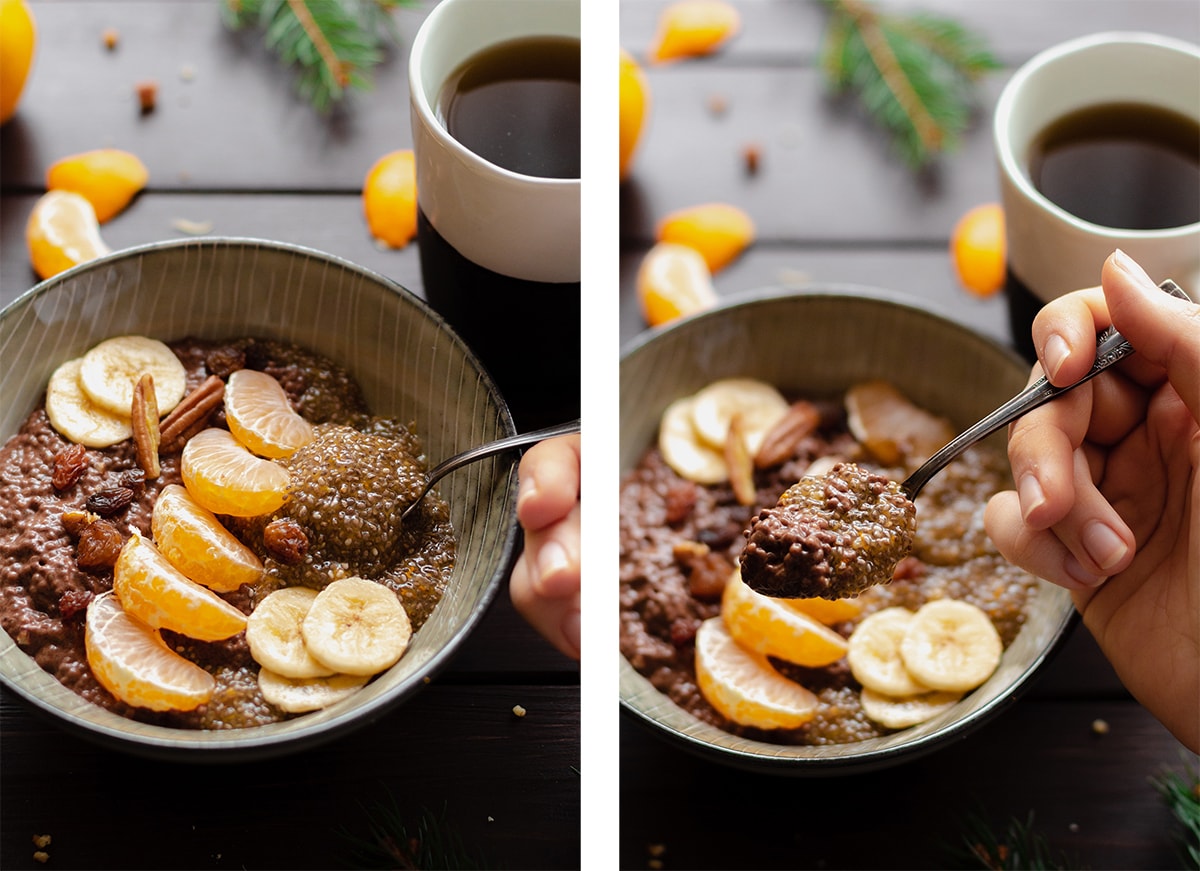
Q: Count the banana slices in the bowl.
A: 5